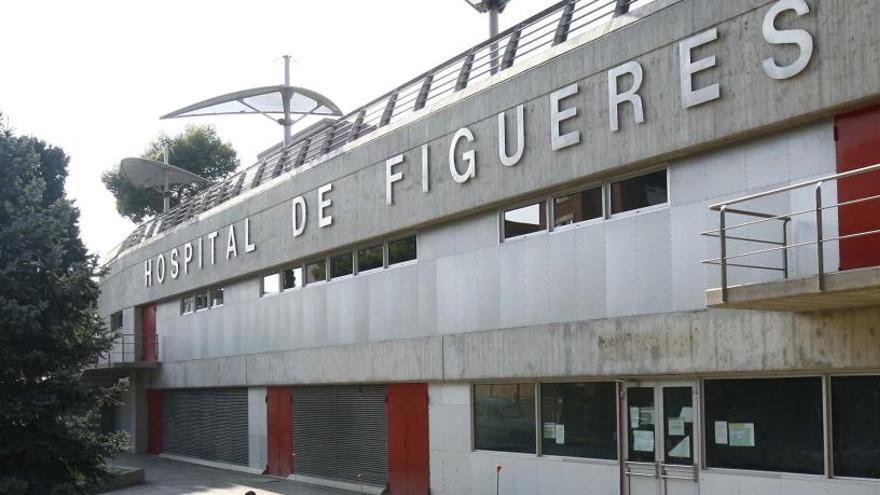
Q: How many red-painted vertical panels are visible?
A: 5